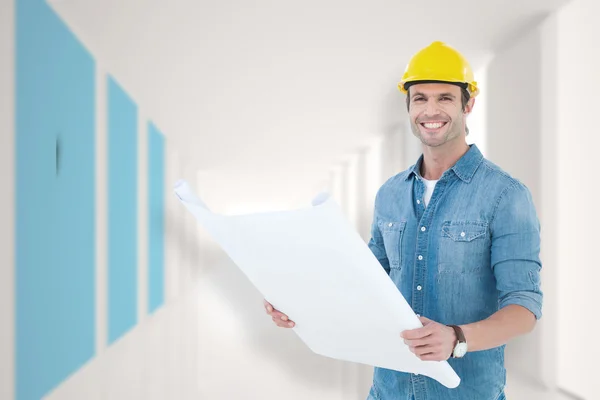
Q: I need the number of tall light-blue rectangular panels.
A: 3